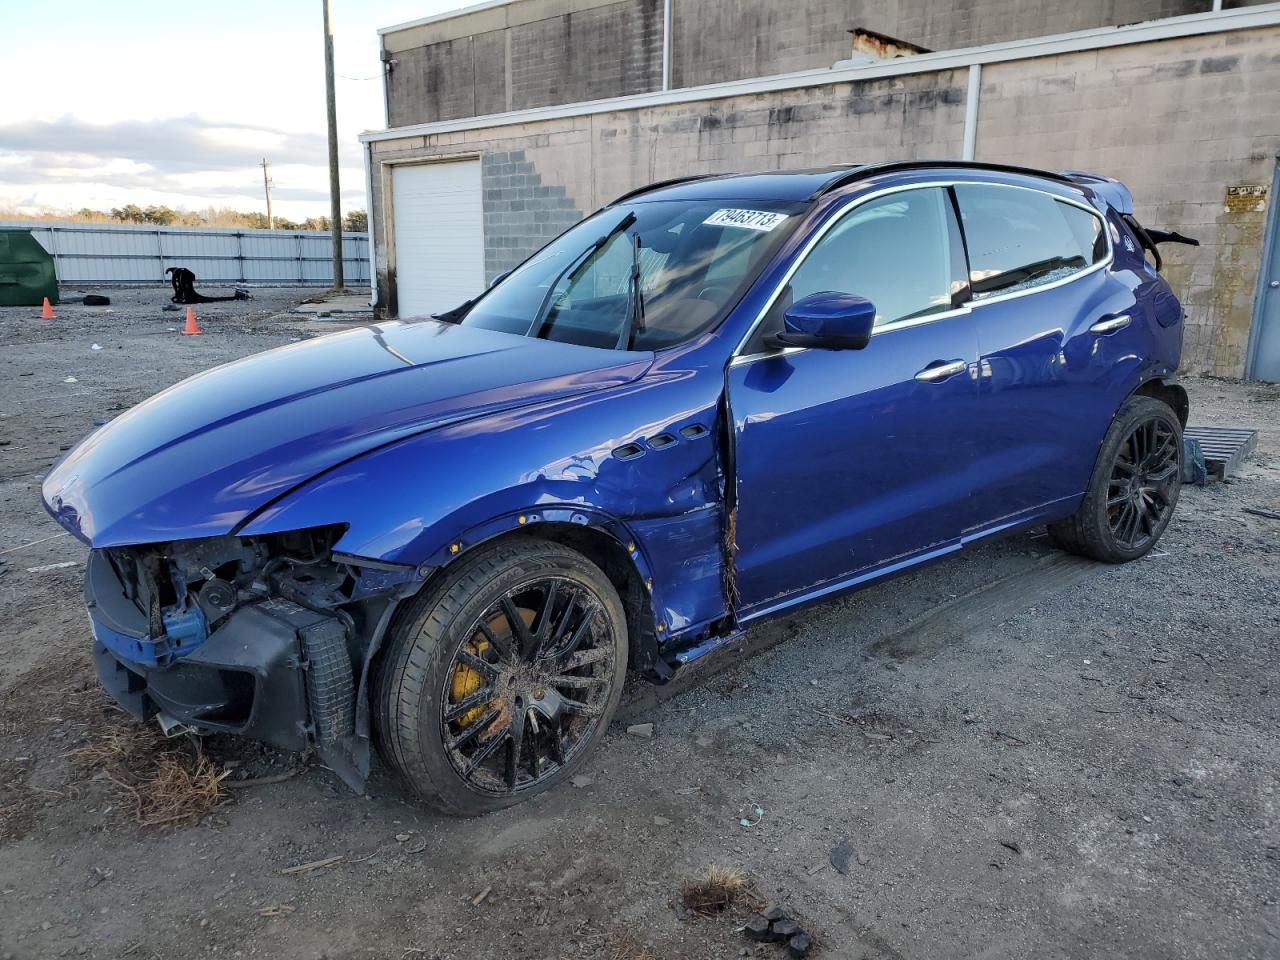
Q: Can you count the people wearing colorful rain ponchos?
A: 0